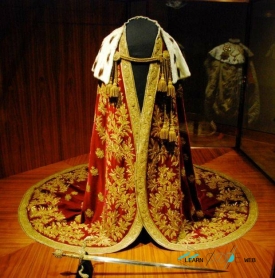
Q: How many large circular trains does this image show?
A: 1